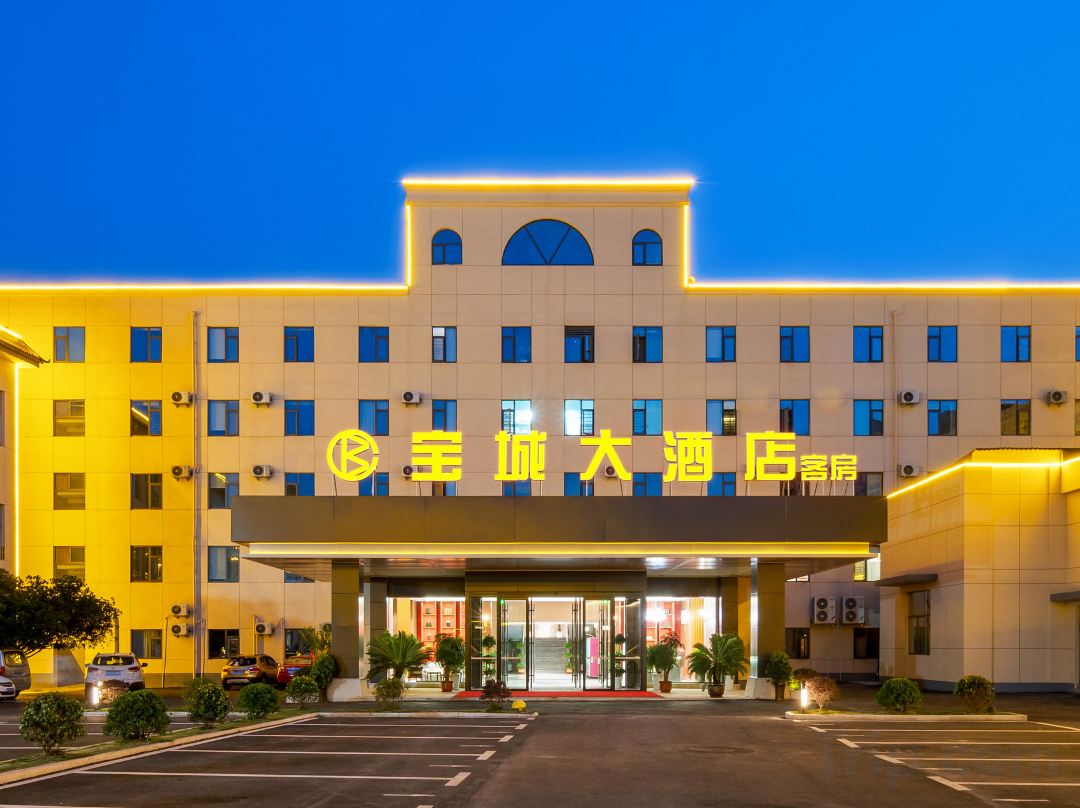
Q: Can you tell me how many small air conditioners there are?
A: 13